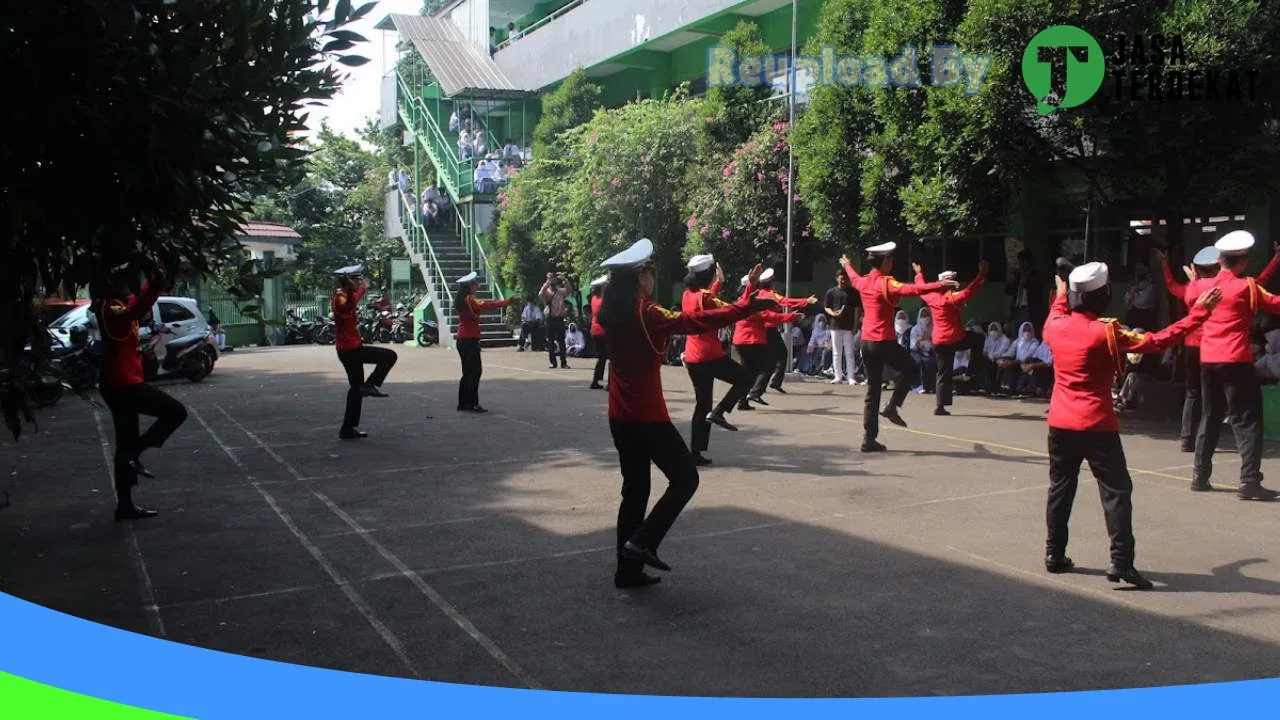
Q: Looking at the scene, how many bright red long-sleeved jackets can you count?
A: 13